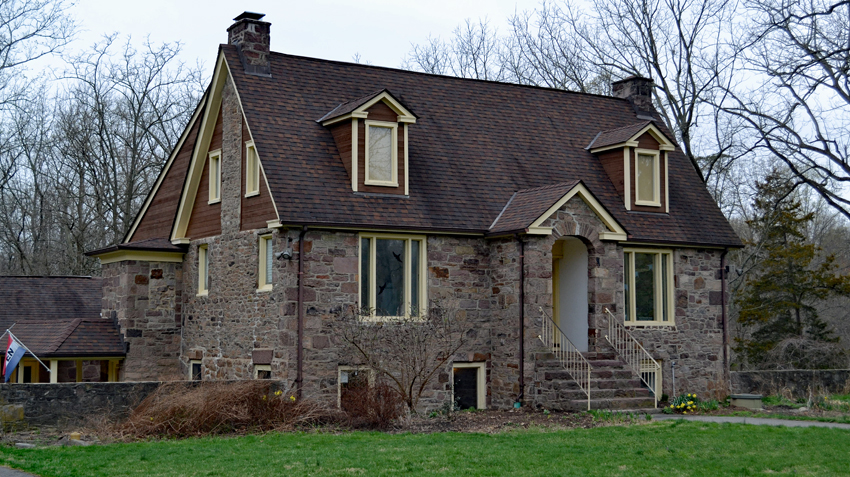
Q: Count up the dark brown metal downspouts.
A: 3